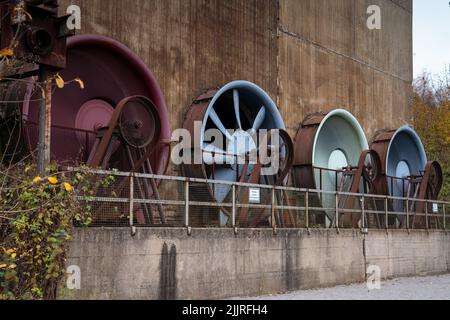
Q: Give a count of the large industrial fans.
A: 4